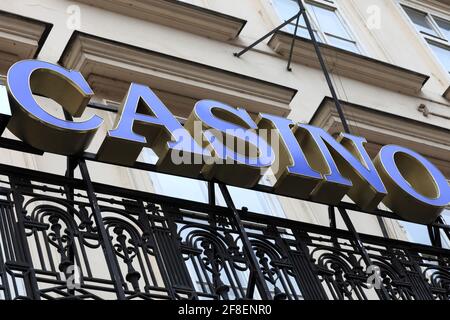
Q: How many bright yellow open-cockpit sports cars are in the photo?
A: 0